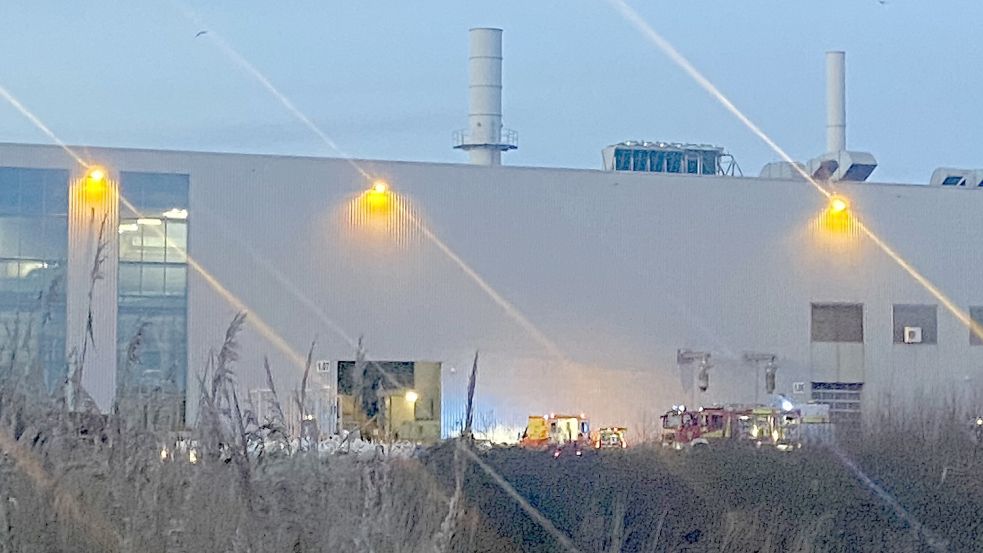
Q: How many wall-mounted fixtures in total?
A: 3